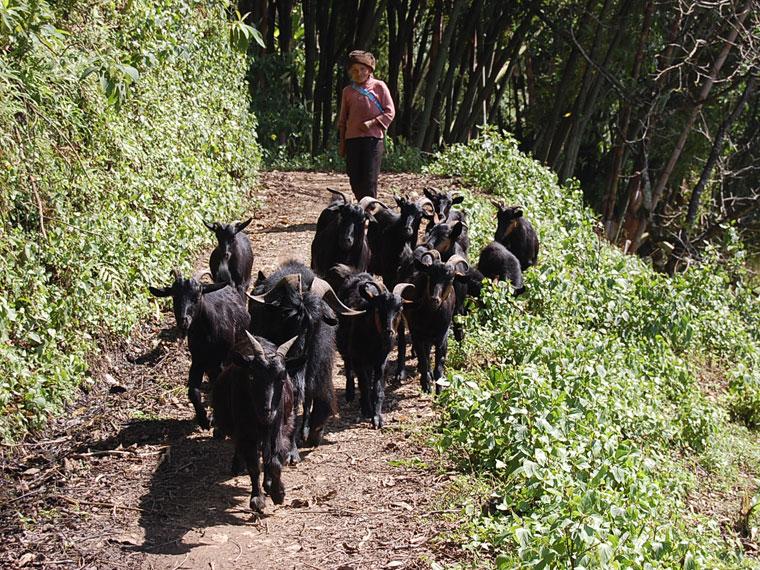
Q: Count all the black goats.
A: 12